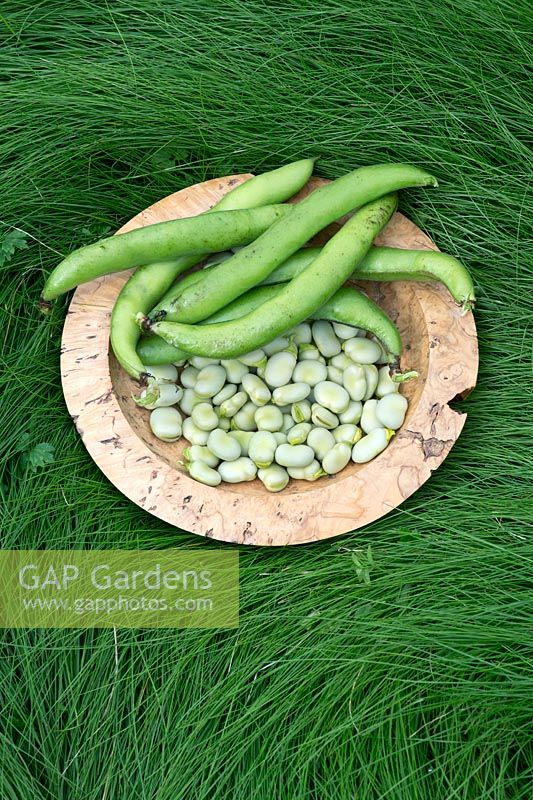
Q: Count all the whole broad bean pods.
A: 6